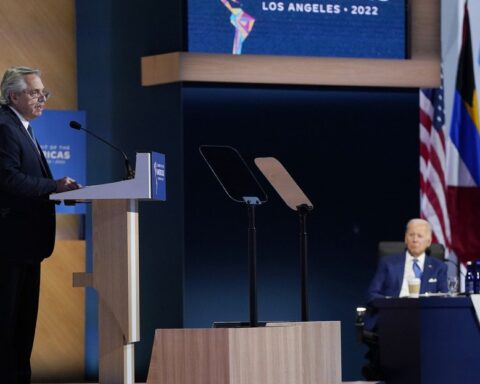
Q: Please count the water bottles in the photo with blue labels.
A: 2